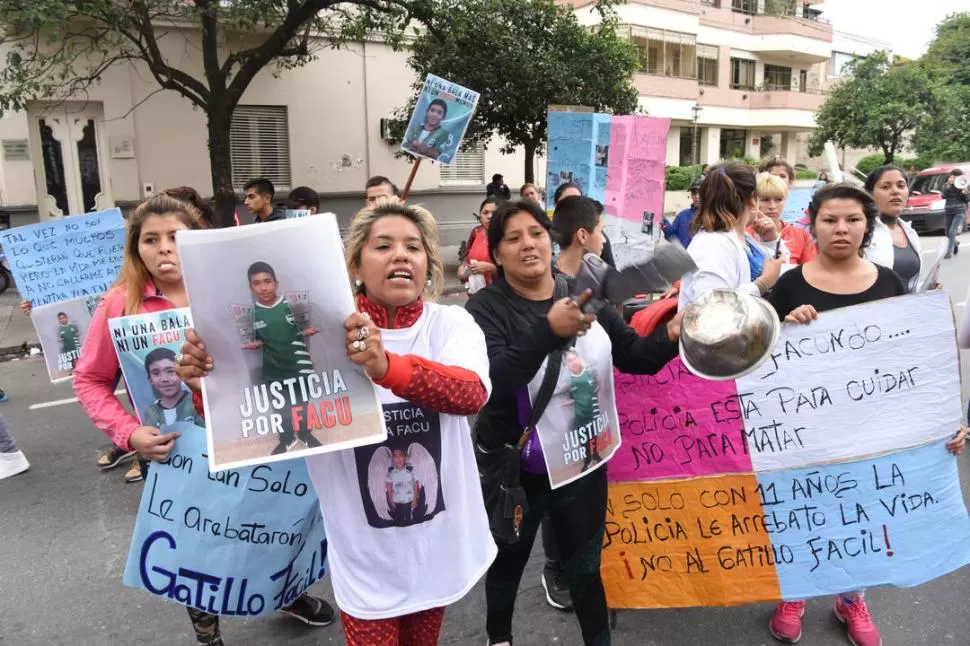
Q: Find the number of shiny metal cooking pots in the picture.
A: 1